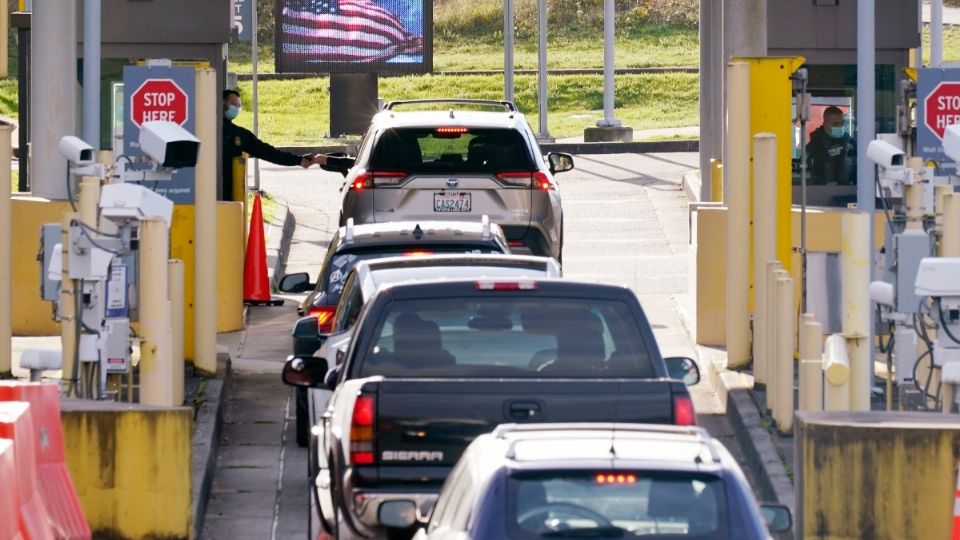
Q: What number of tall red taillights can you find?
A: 2